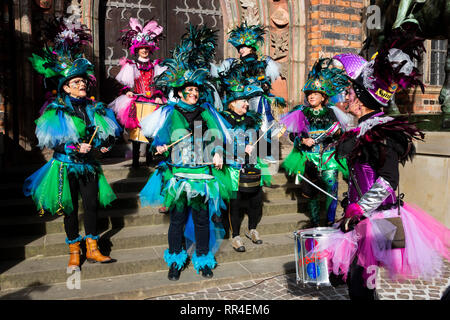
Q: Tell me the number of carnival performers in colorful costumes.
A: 7